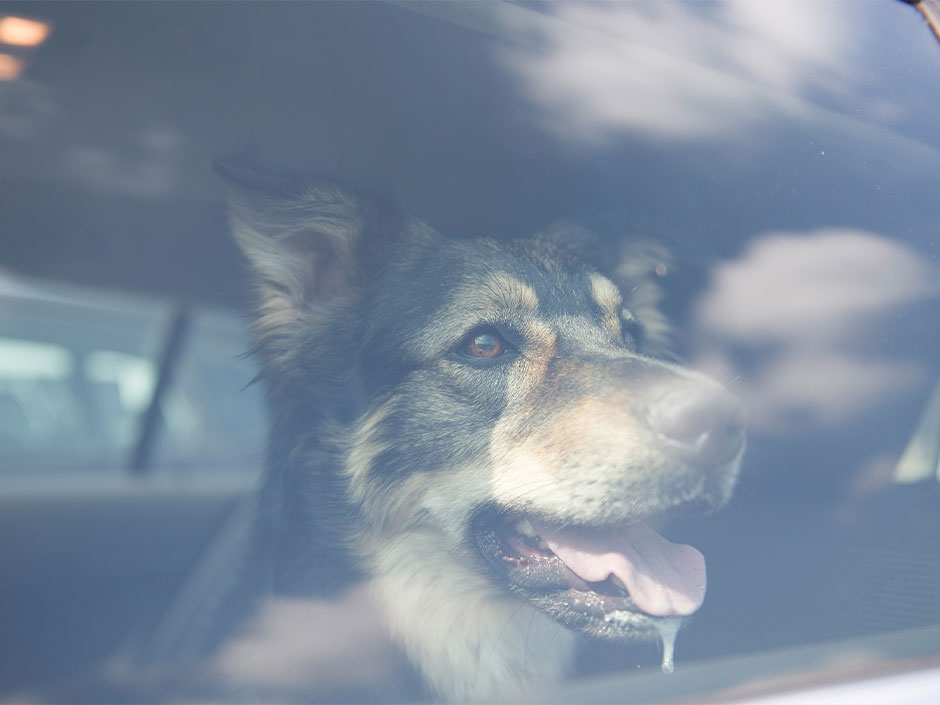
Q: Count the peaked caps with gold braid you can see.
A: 0